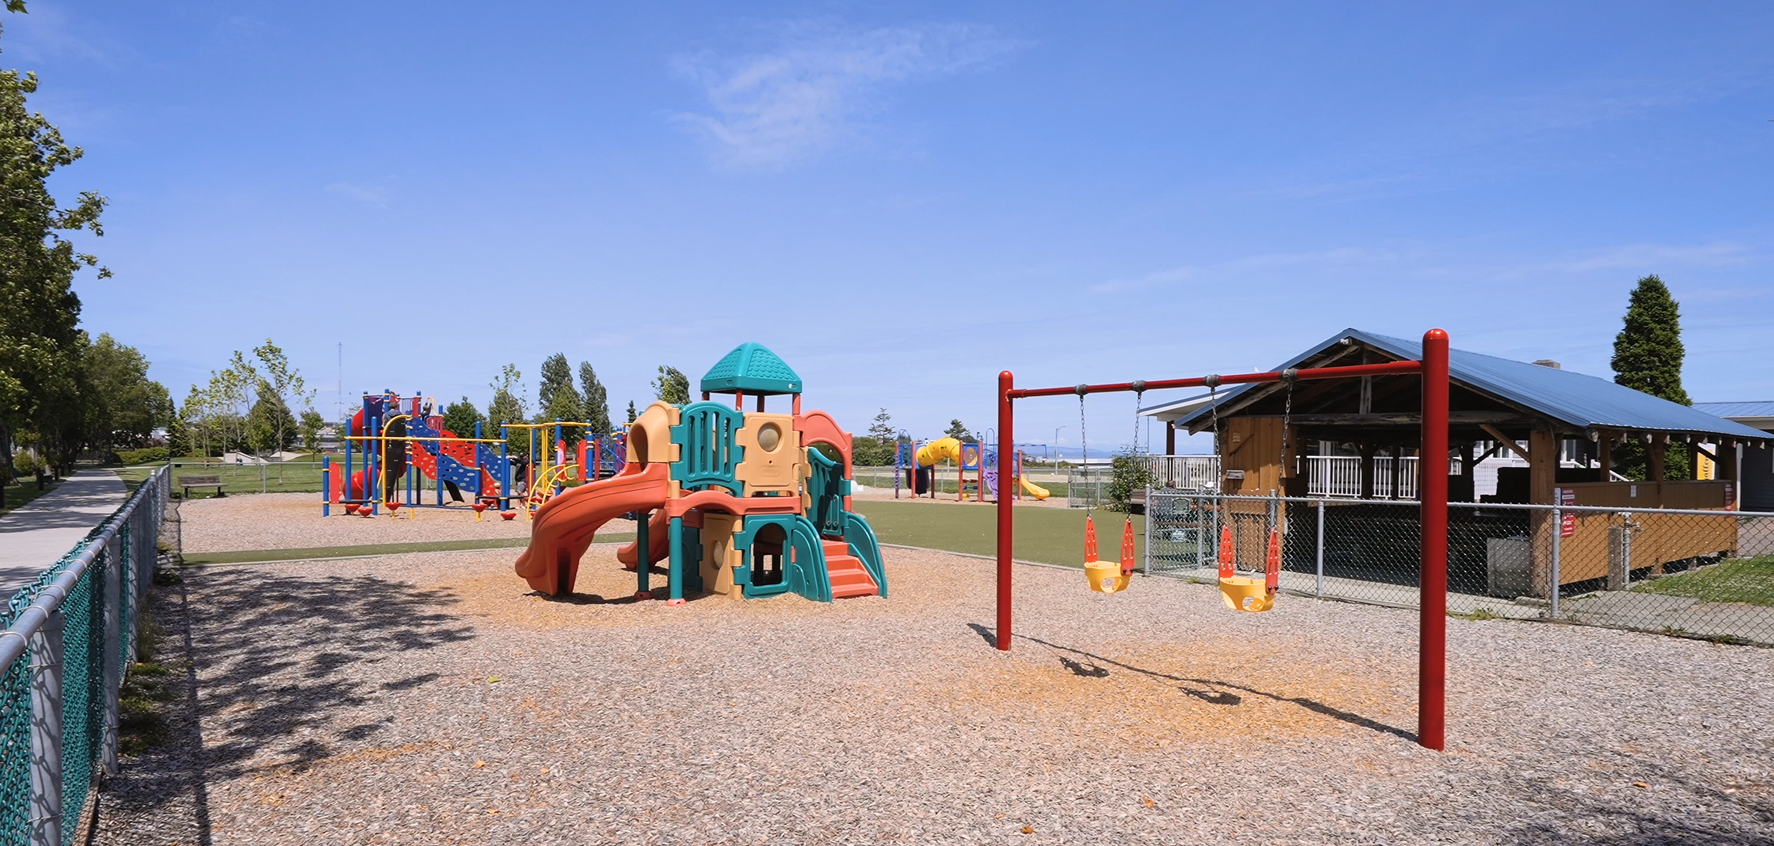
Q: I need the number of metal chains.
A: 4